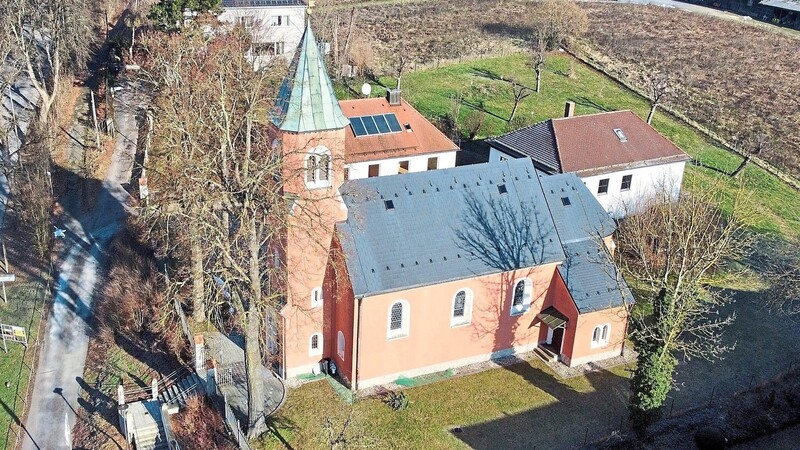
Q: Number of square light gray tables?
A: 0